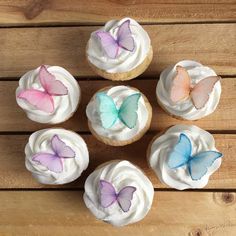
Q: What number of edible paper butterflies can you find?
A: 7